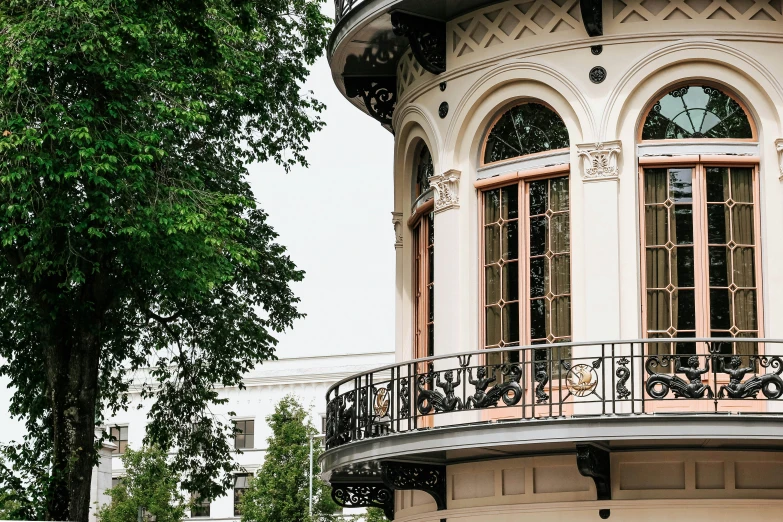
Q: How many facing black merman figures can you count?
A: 4